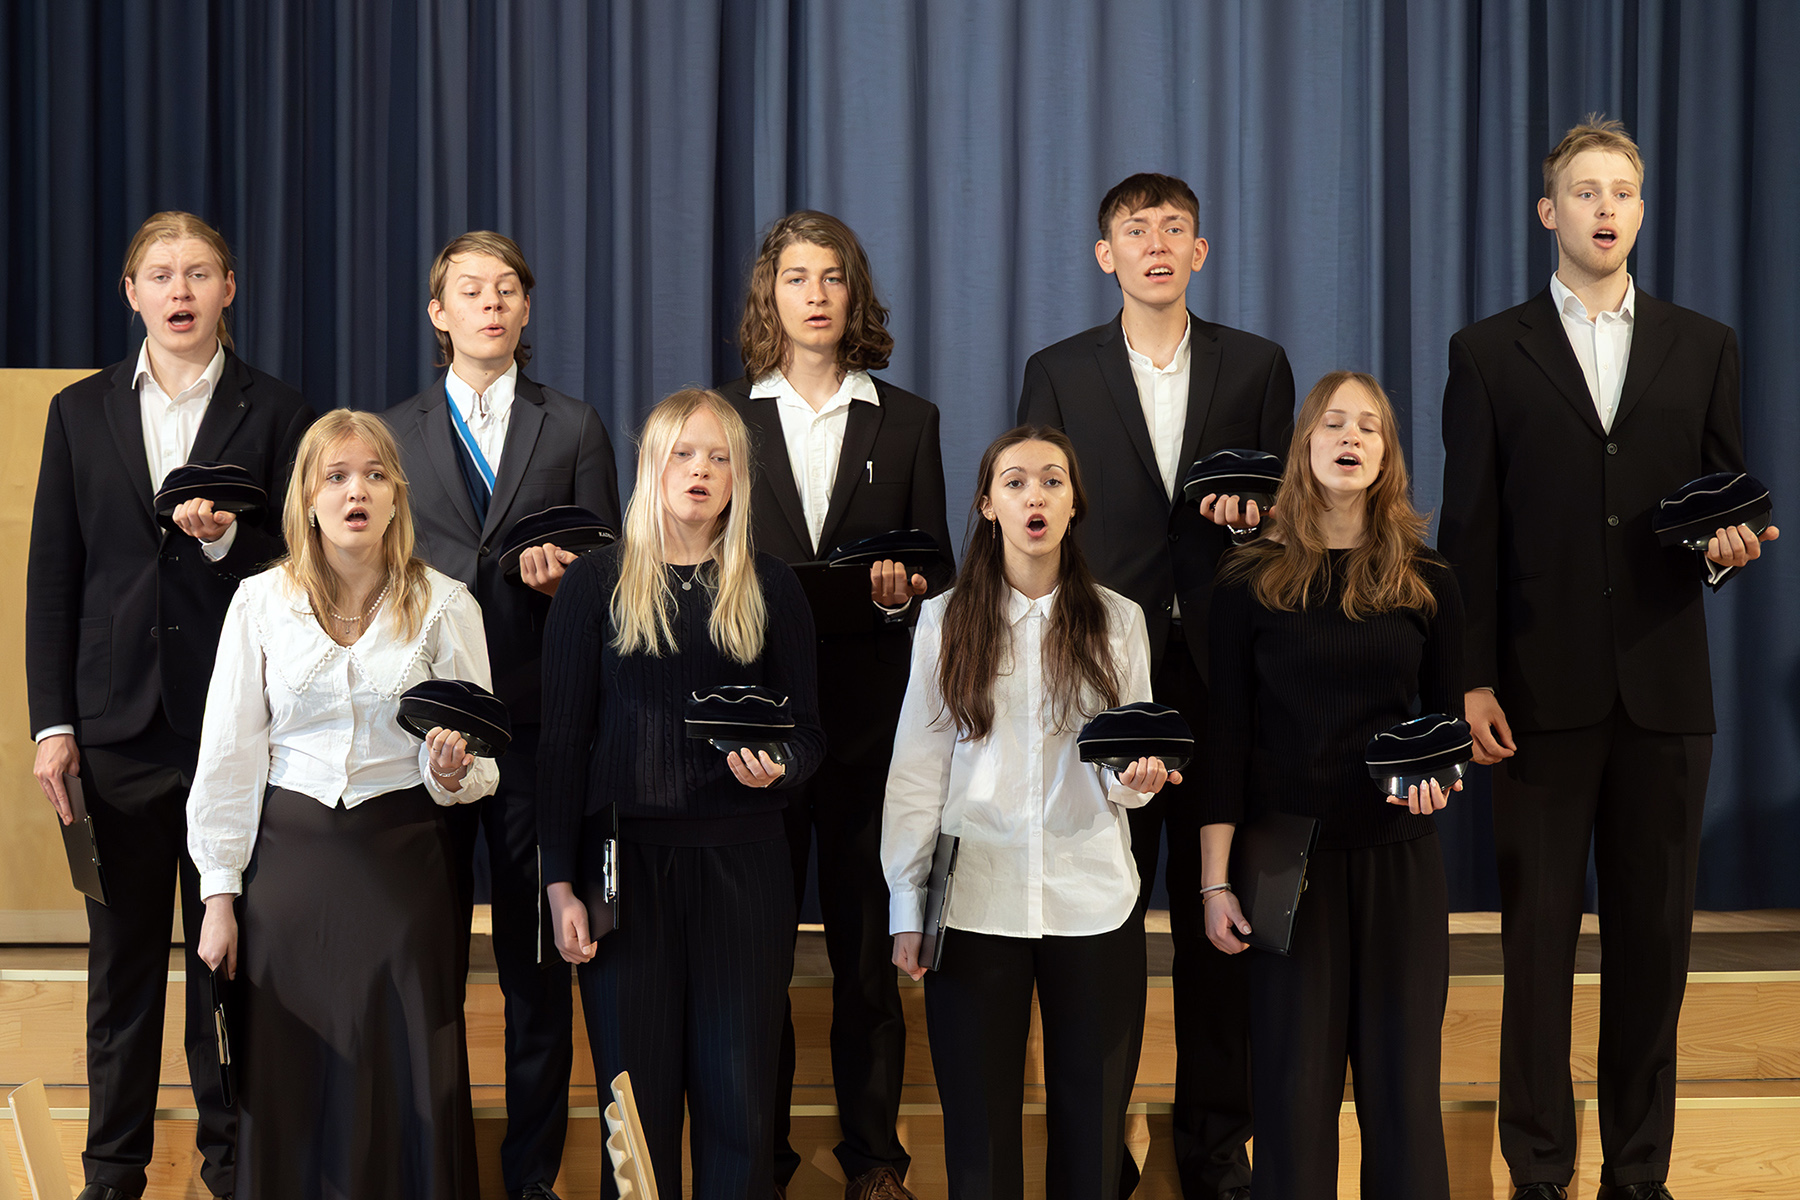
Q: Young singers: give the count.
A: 9